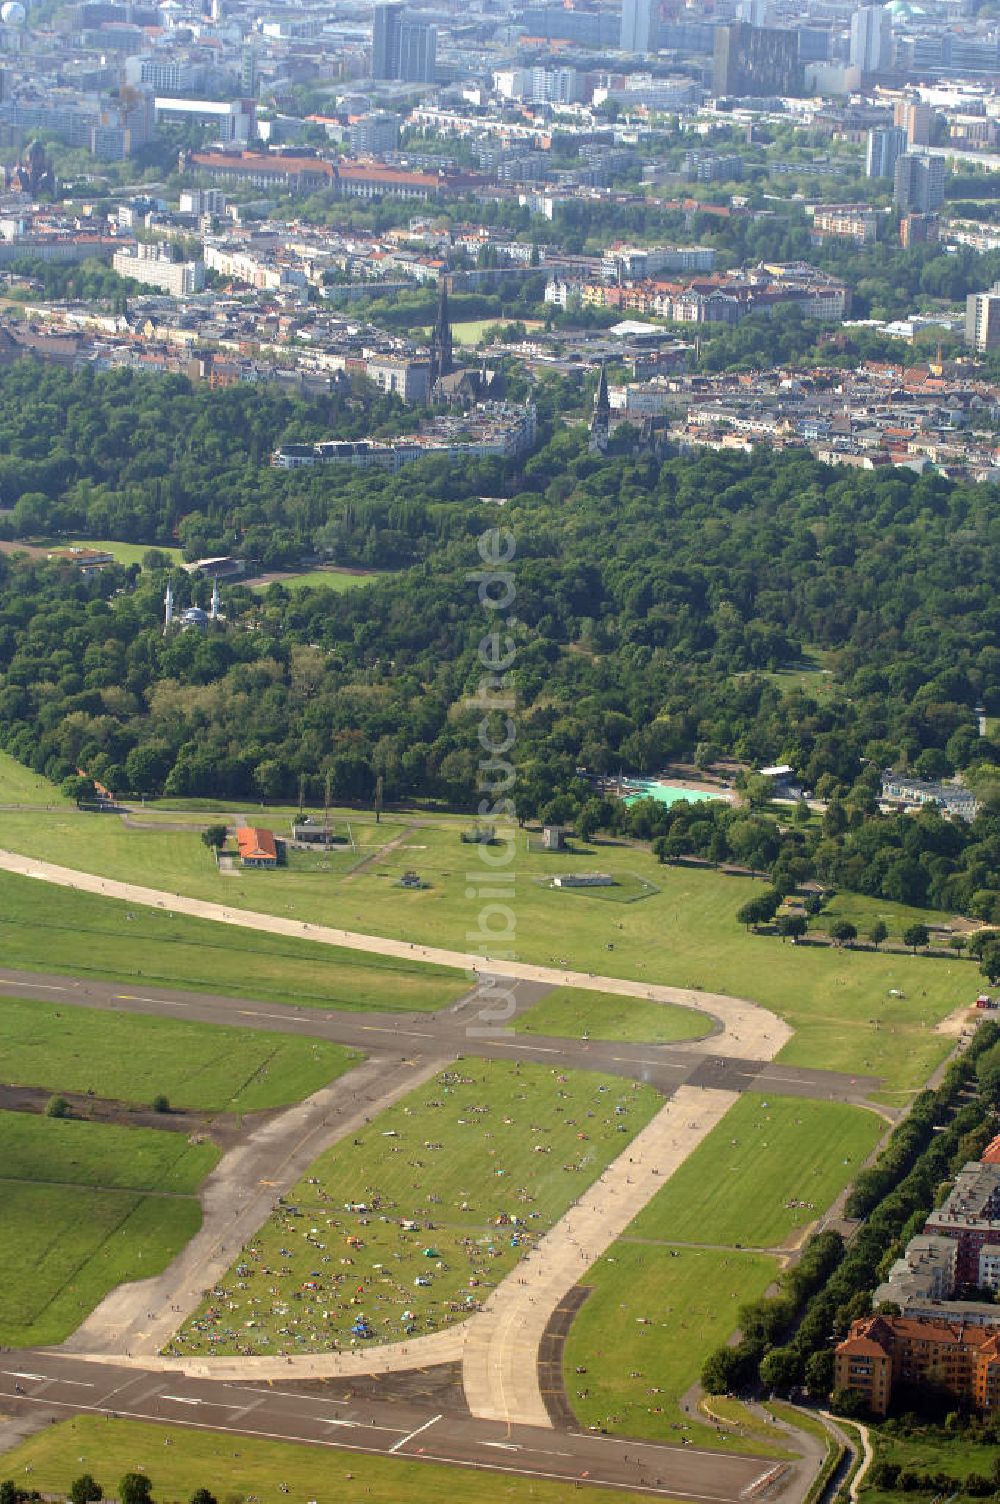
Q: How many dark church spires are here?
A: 2